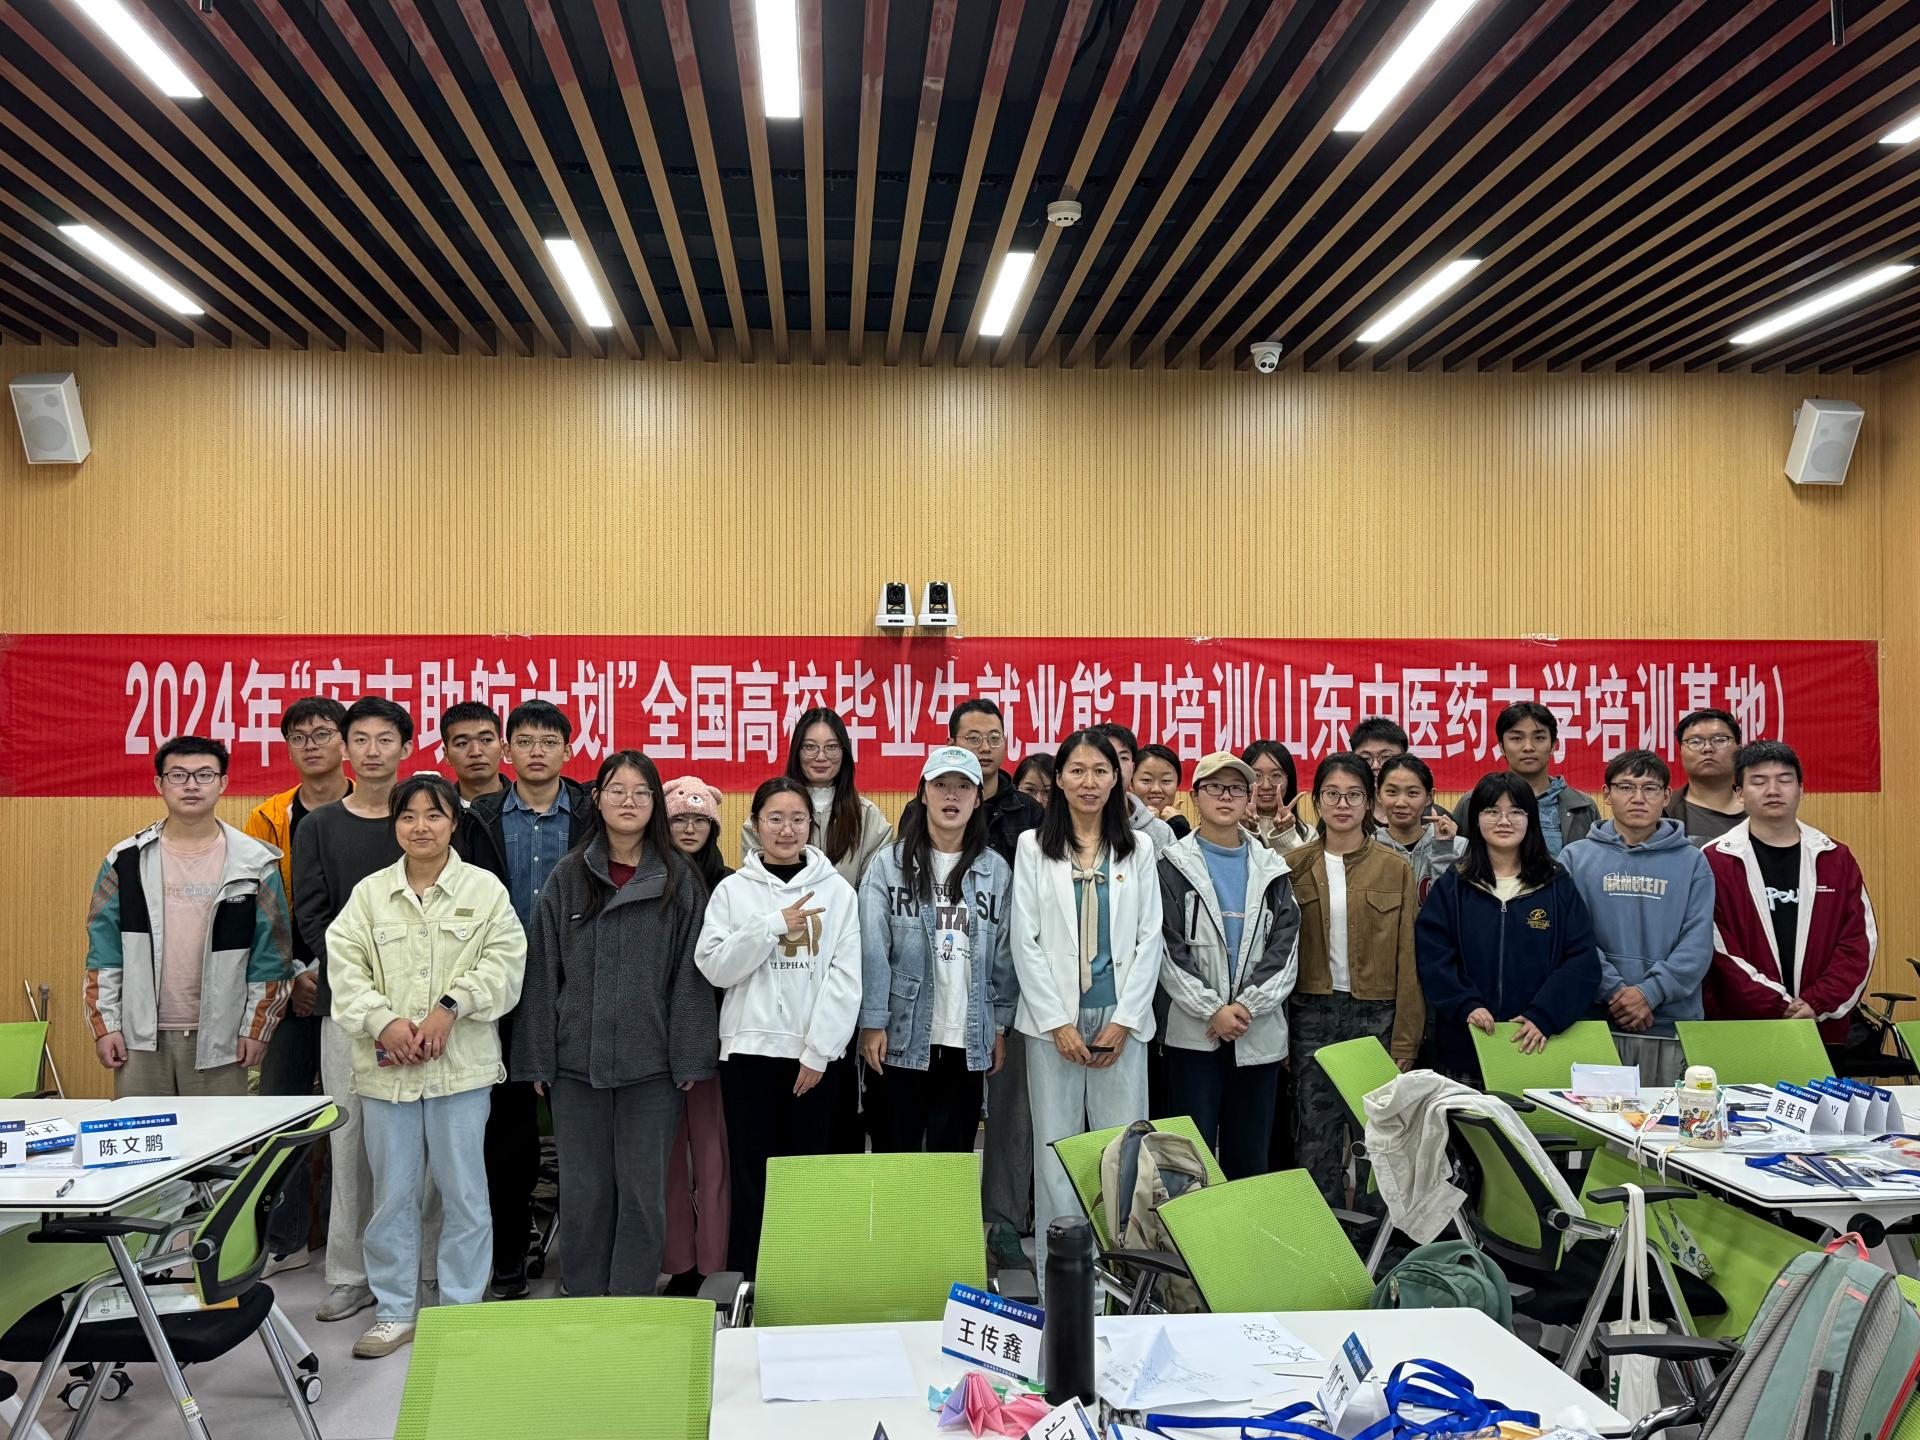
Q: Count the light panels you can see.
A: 9